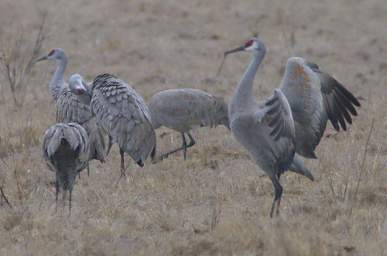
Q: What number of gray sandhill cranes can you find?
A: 5